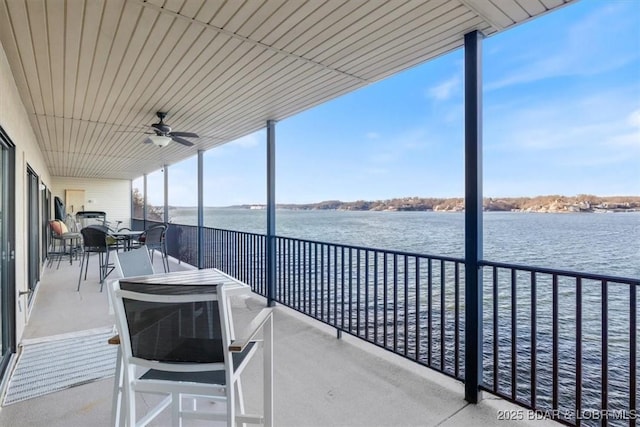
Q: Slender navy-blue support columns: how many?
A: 5